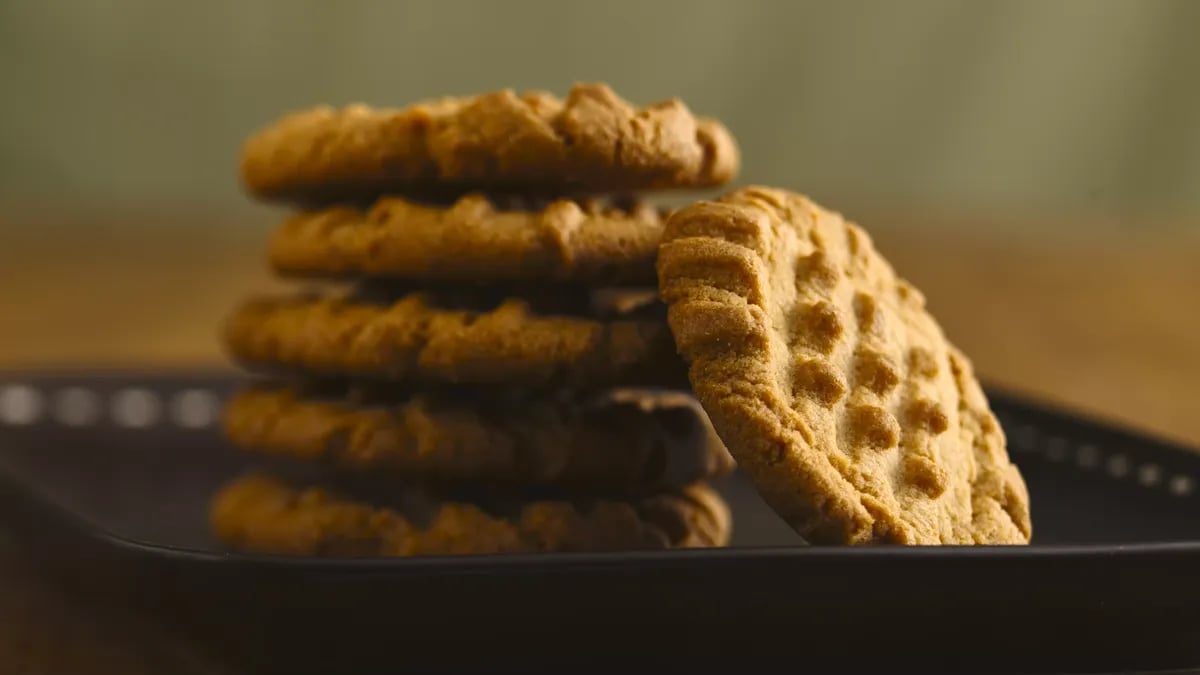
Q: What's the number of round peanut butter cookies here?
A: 6